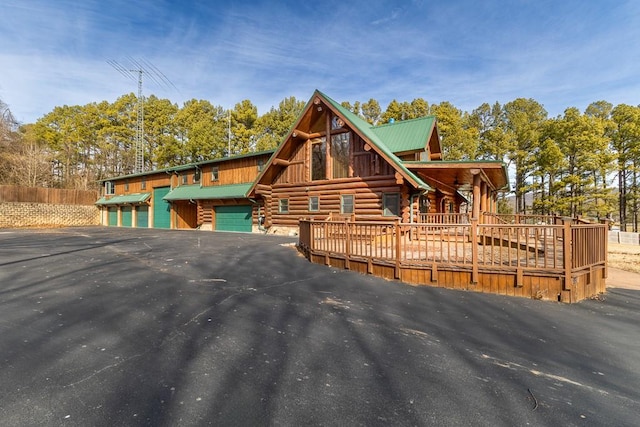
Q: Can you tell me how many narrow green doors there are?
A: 3